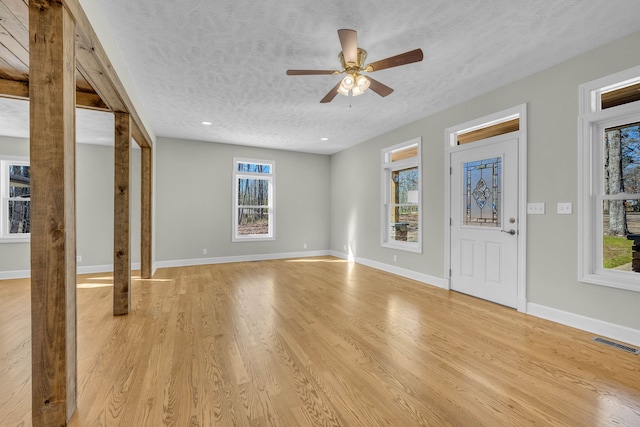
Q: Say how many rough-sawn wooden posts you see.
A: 3